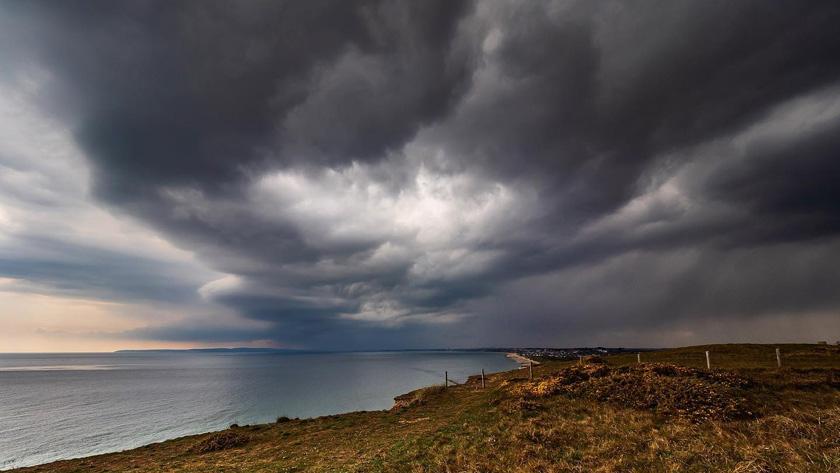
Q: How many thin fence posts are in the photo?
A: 7